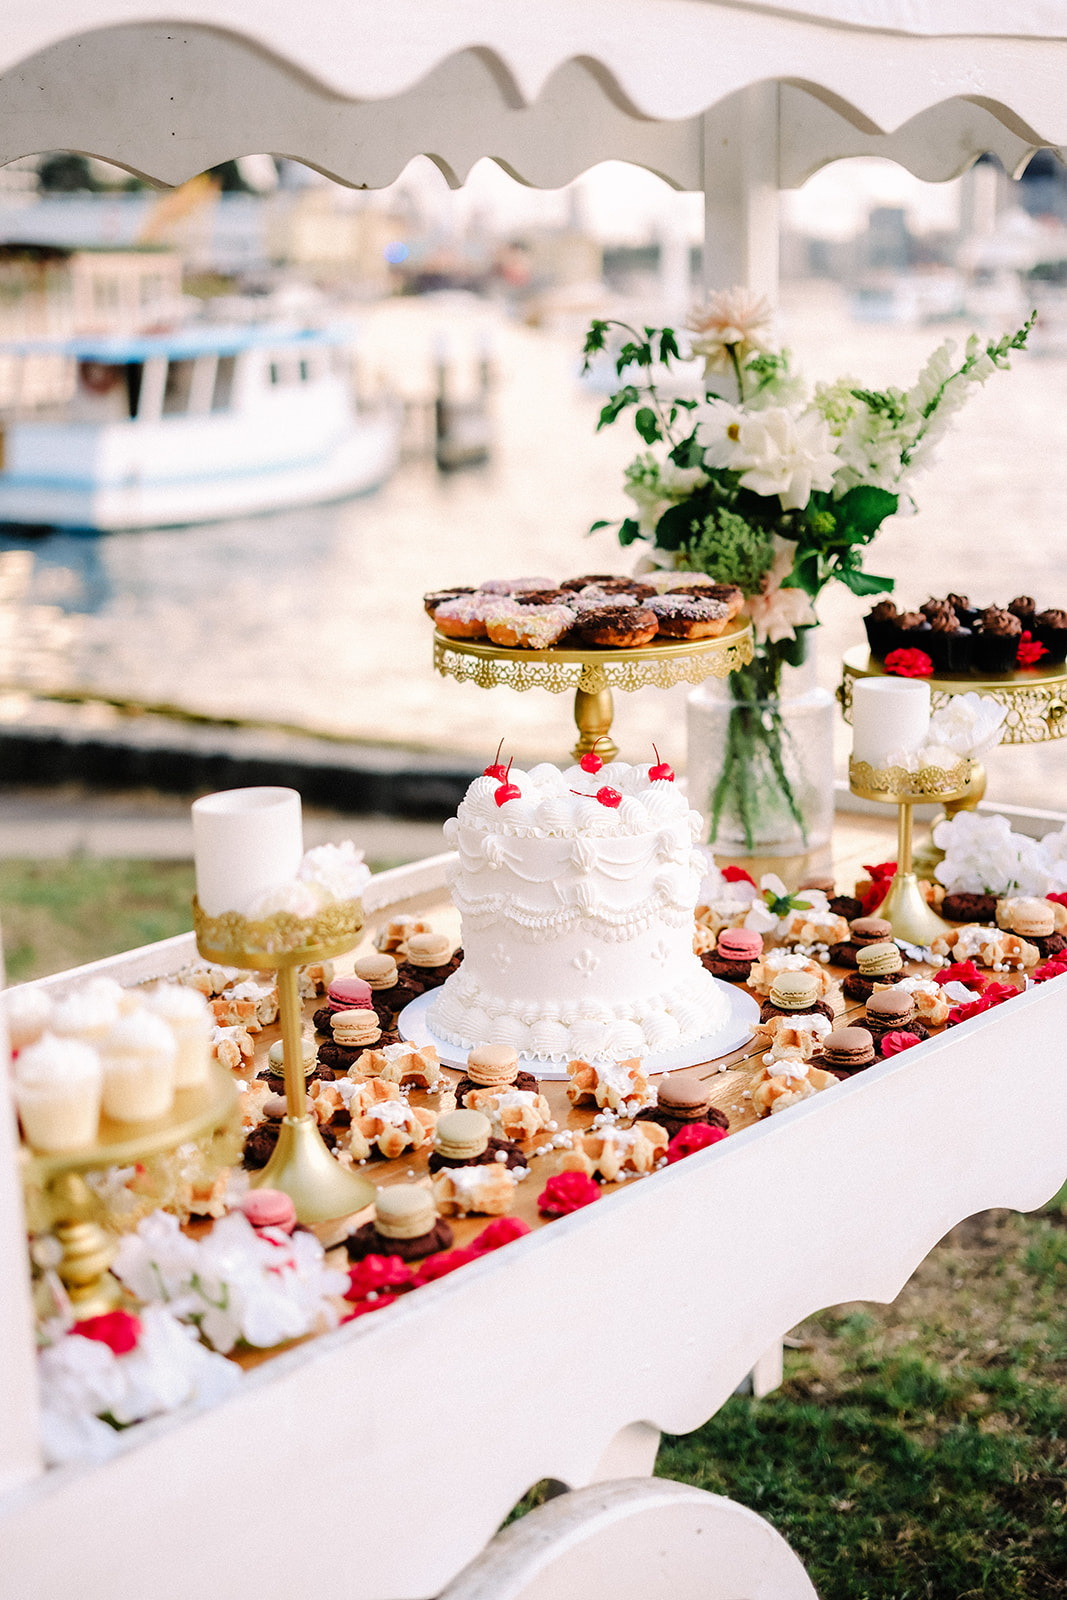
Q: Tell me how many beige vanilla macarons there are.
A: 5